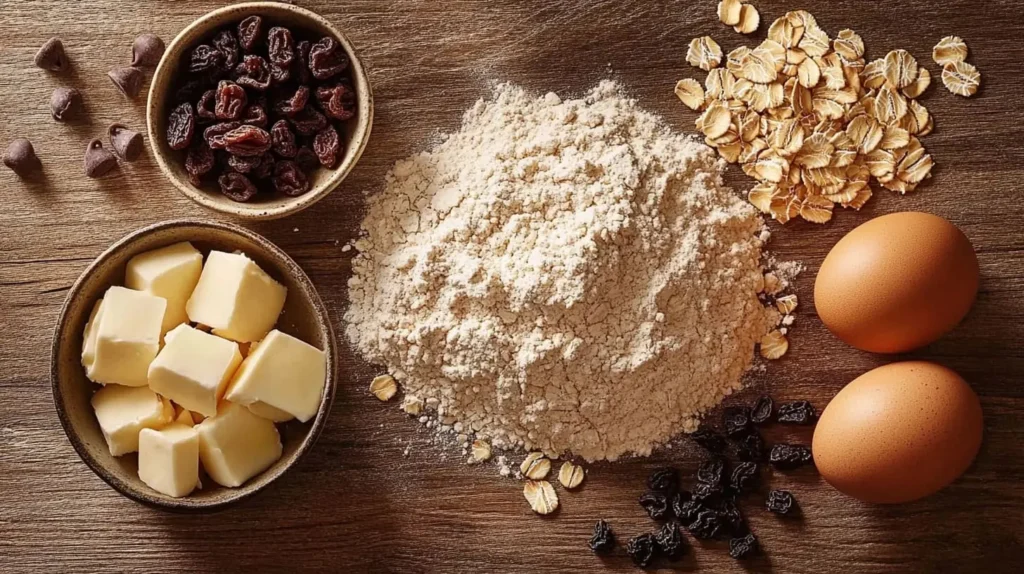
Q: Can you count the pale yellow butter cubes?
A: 8